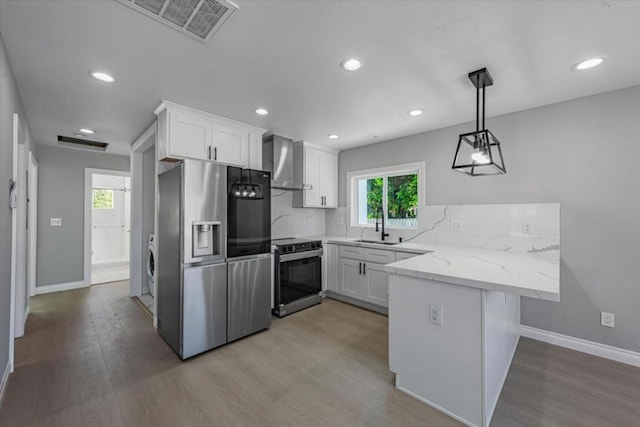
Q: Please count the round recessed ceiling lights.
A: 7